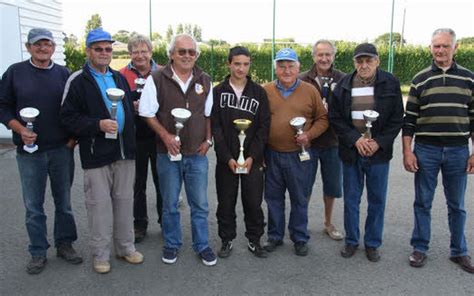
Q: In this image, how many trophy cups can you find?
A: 8